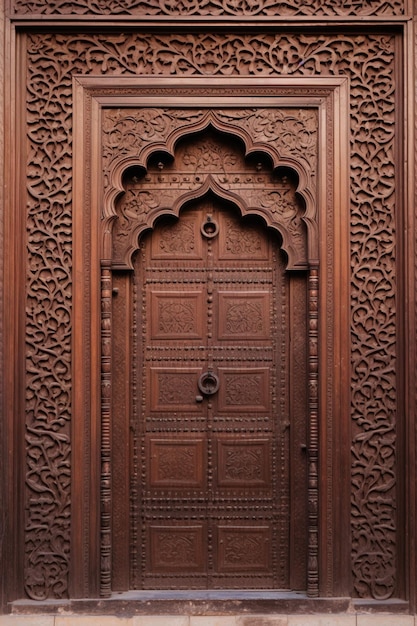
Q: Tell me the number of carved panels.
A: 10